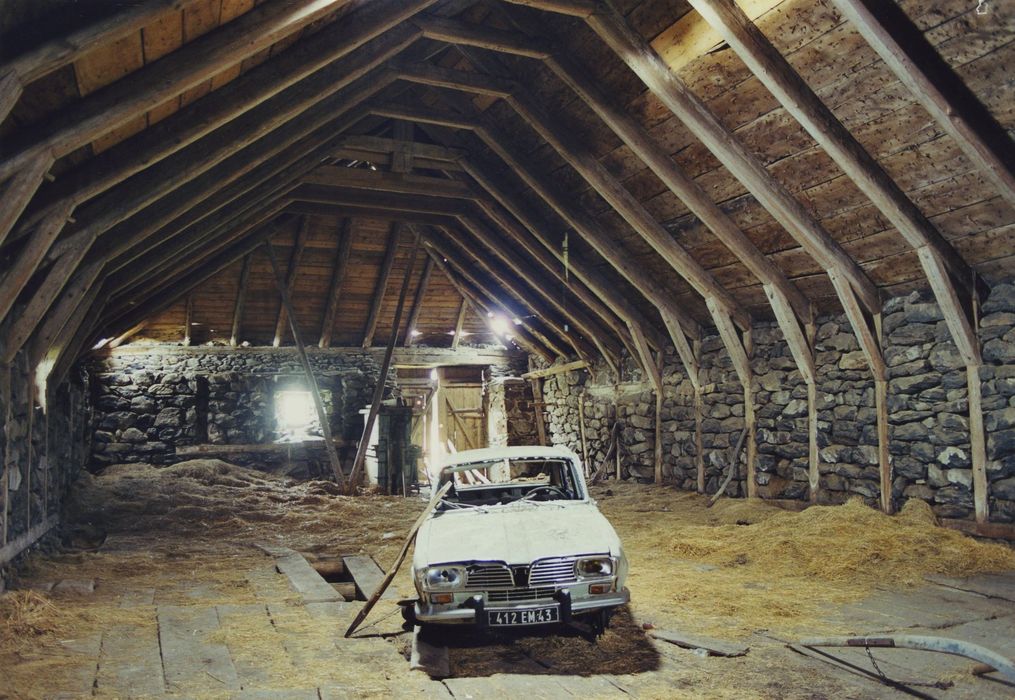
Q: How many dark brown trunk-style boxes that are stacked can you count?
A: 0